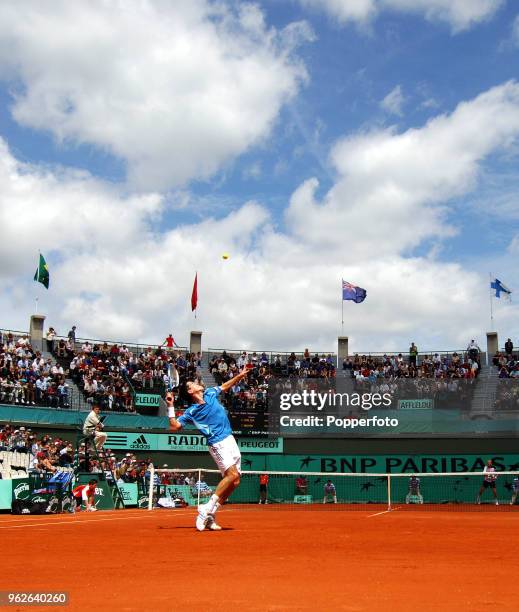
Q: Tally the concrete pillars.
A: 4